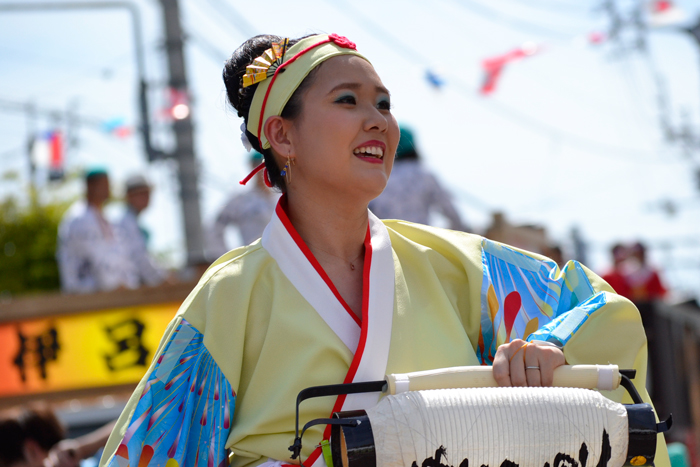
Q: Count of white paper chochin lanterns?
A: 1